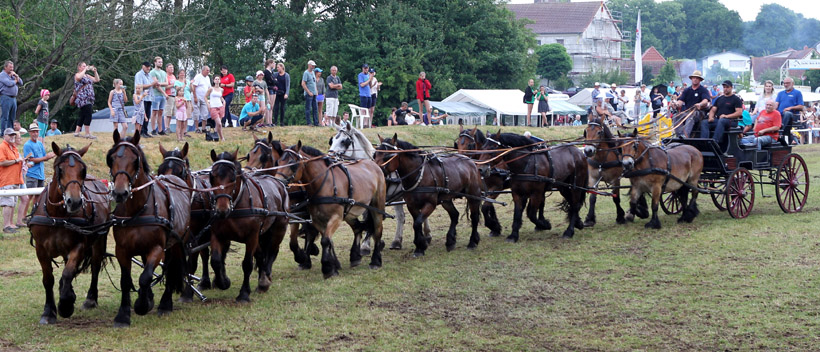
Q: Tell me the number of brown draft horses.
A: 11